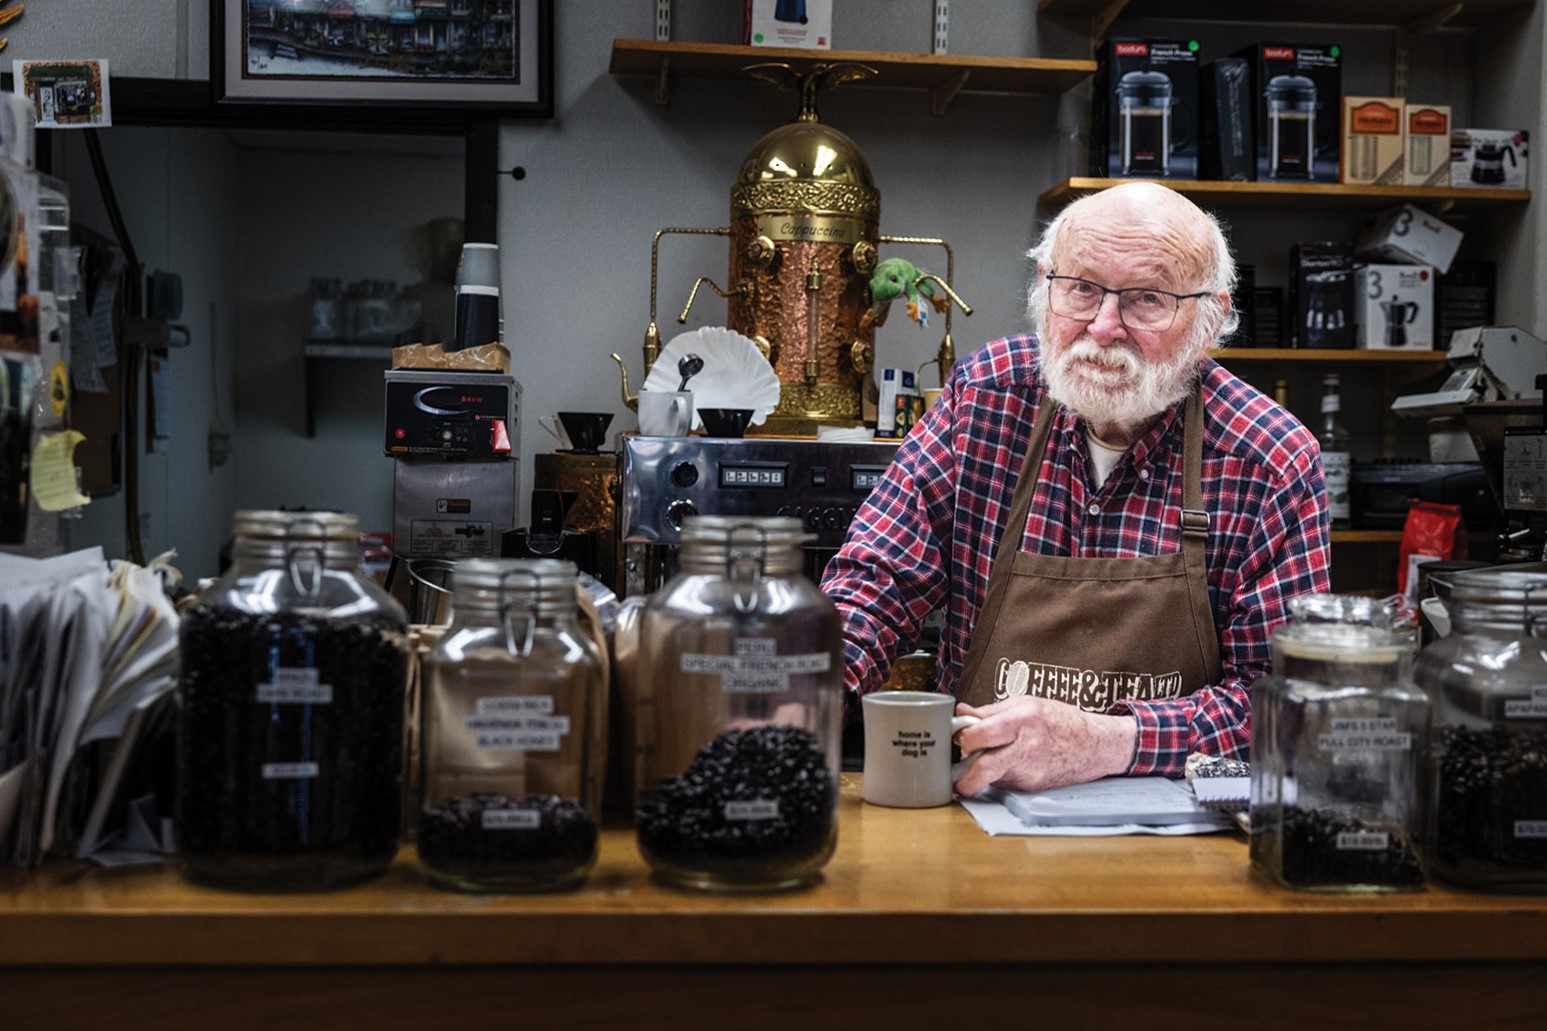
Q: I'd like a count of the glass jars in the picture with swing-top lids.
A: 4